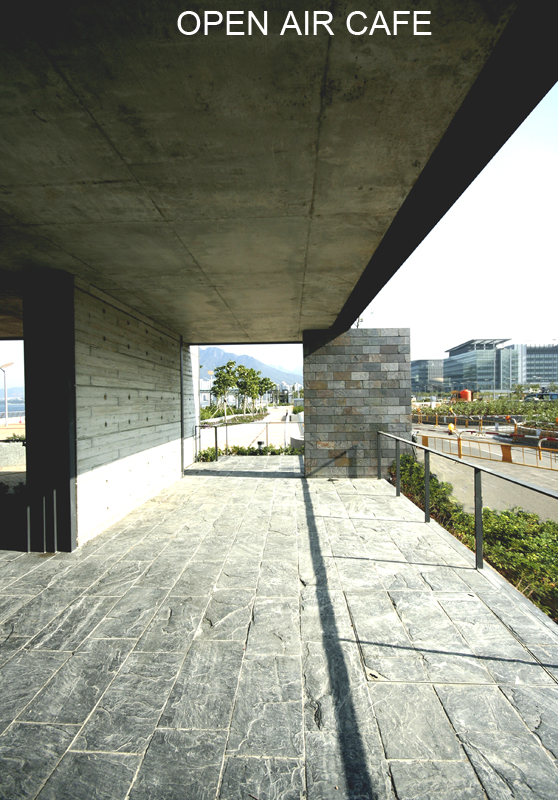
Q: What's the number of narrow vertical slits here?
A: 3